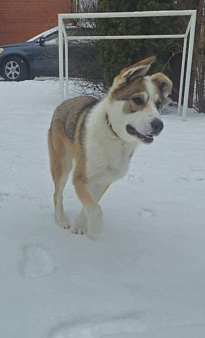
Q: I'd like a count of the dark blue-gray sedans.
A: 1